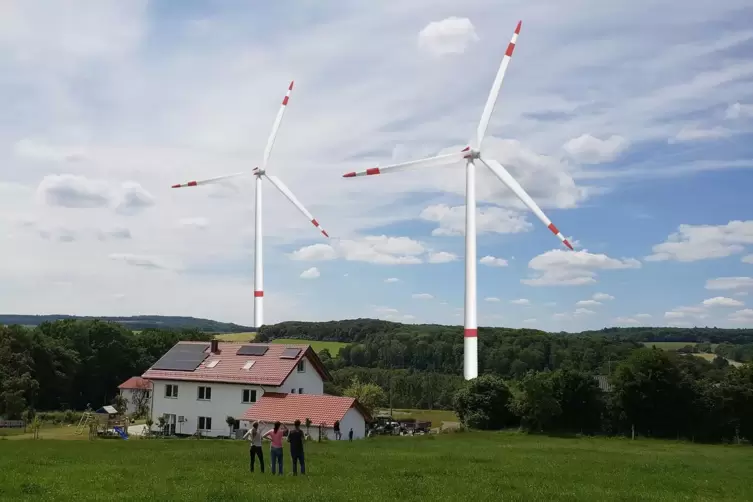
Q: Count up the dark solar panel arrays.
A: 3